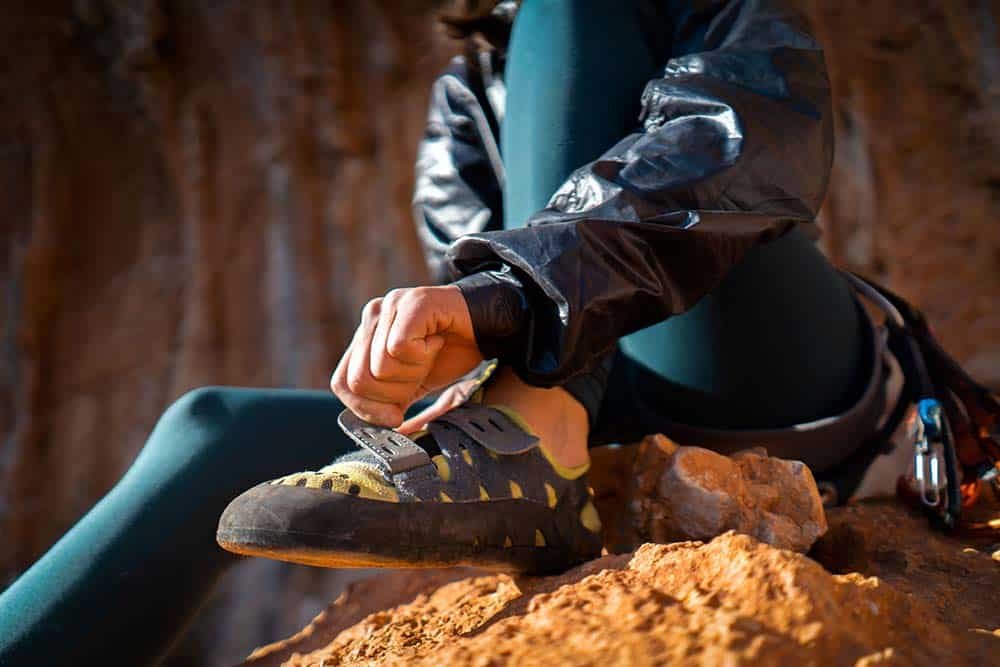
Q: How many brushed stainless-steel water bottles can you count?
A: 0